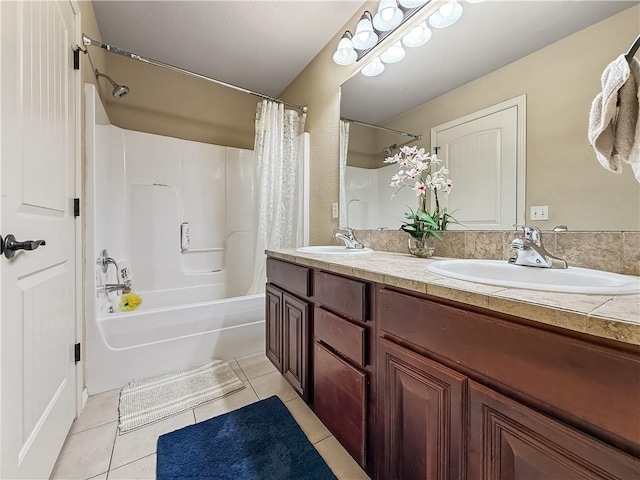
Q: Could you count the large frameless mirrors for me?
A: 1